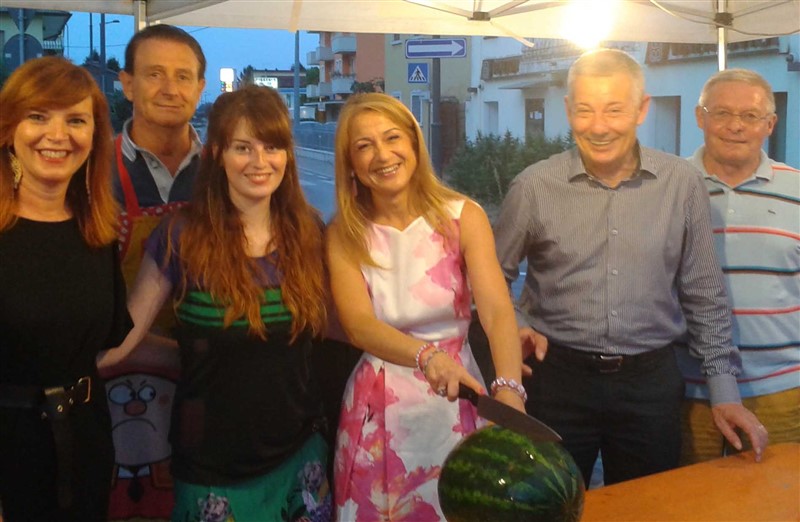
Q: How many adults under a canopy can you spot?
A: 6